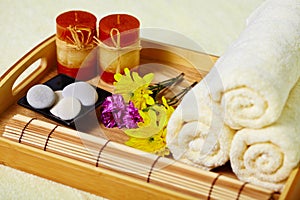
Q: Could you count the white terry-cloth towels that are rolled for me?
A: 3